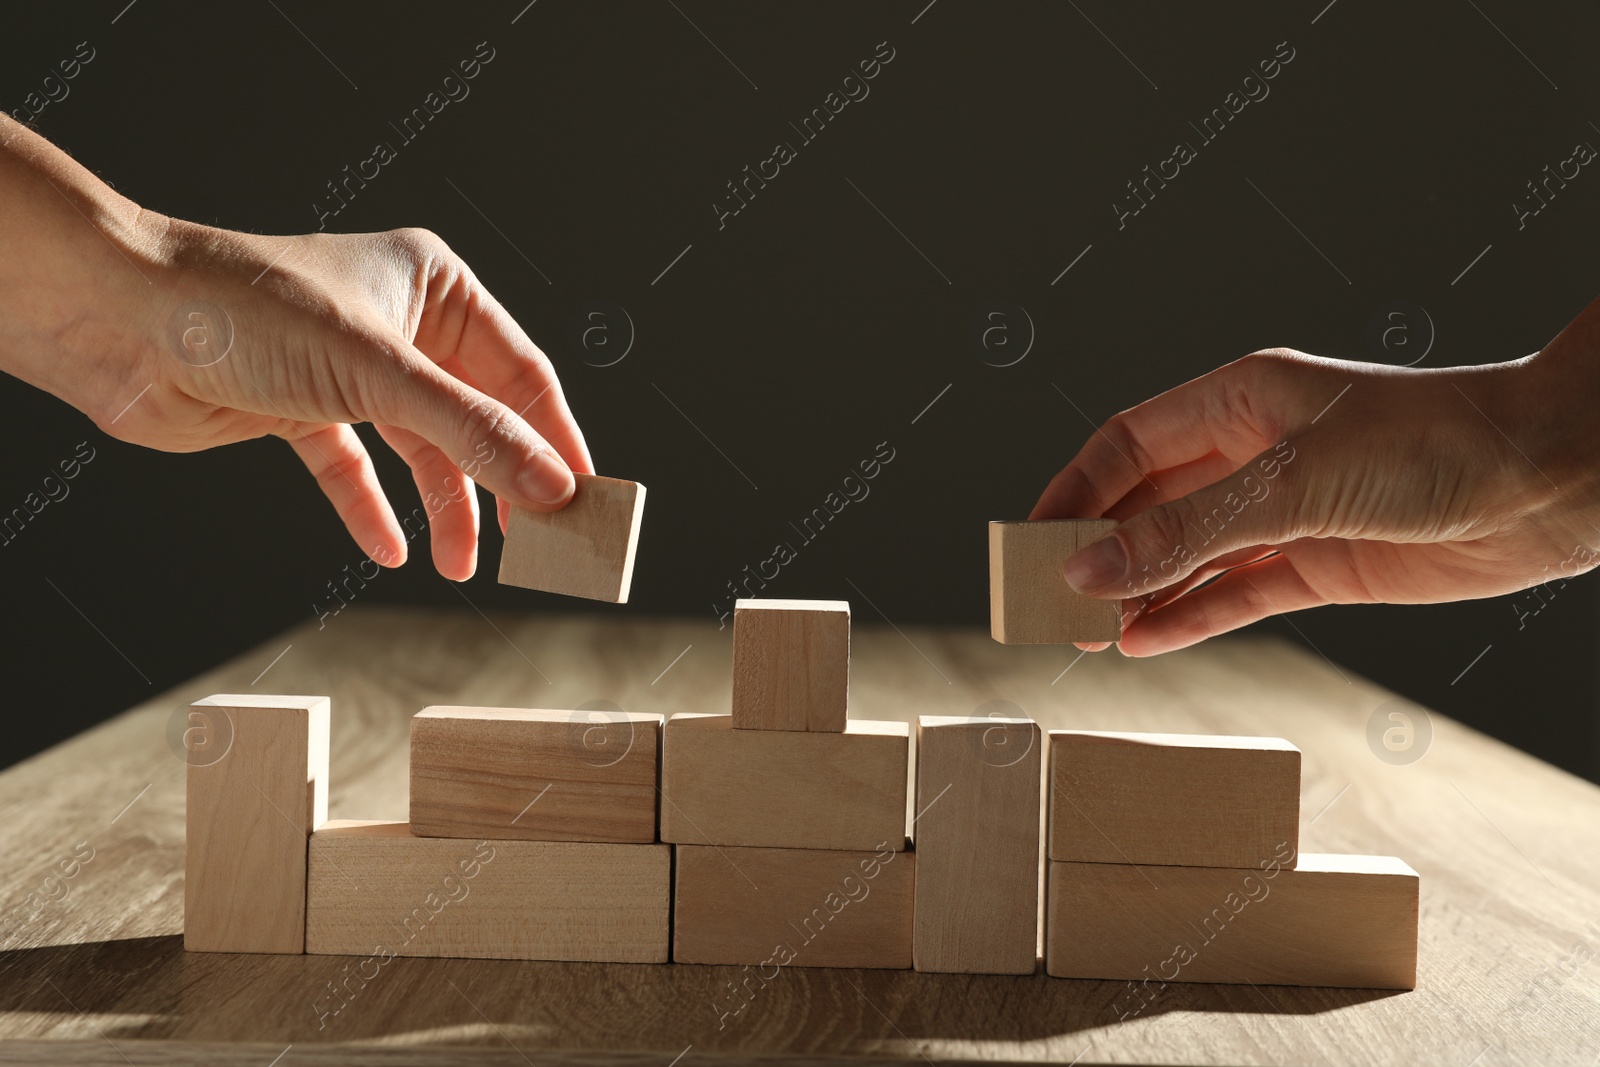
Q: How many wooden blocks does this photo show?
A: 11